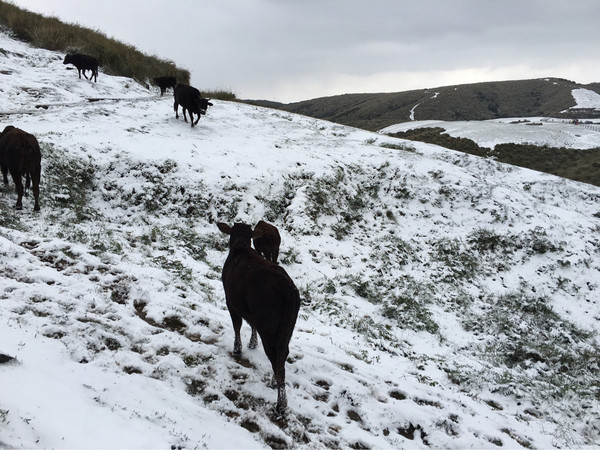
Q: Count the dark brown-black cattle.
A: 6